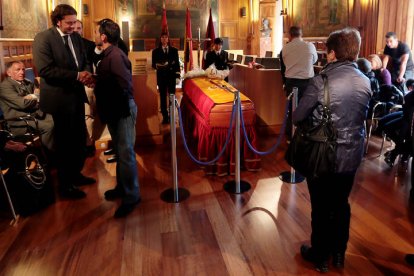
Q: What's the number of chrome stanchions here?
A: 3